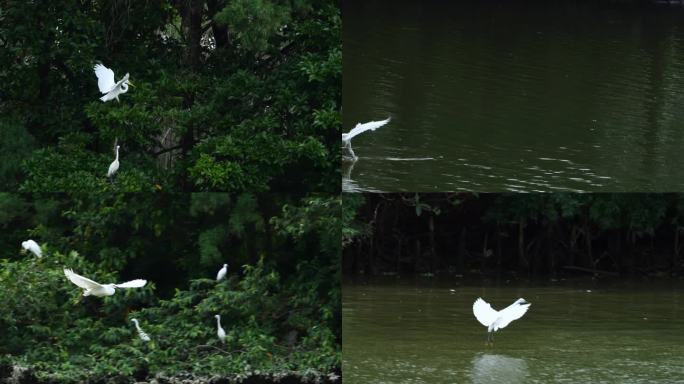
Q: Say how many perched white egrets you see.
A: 5